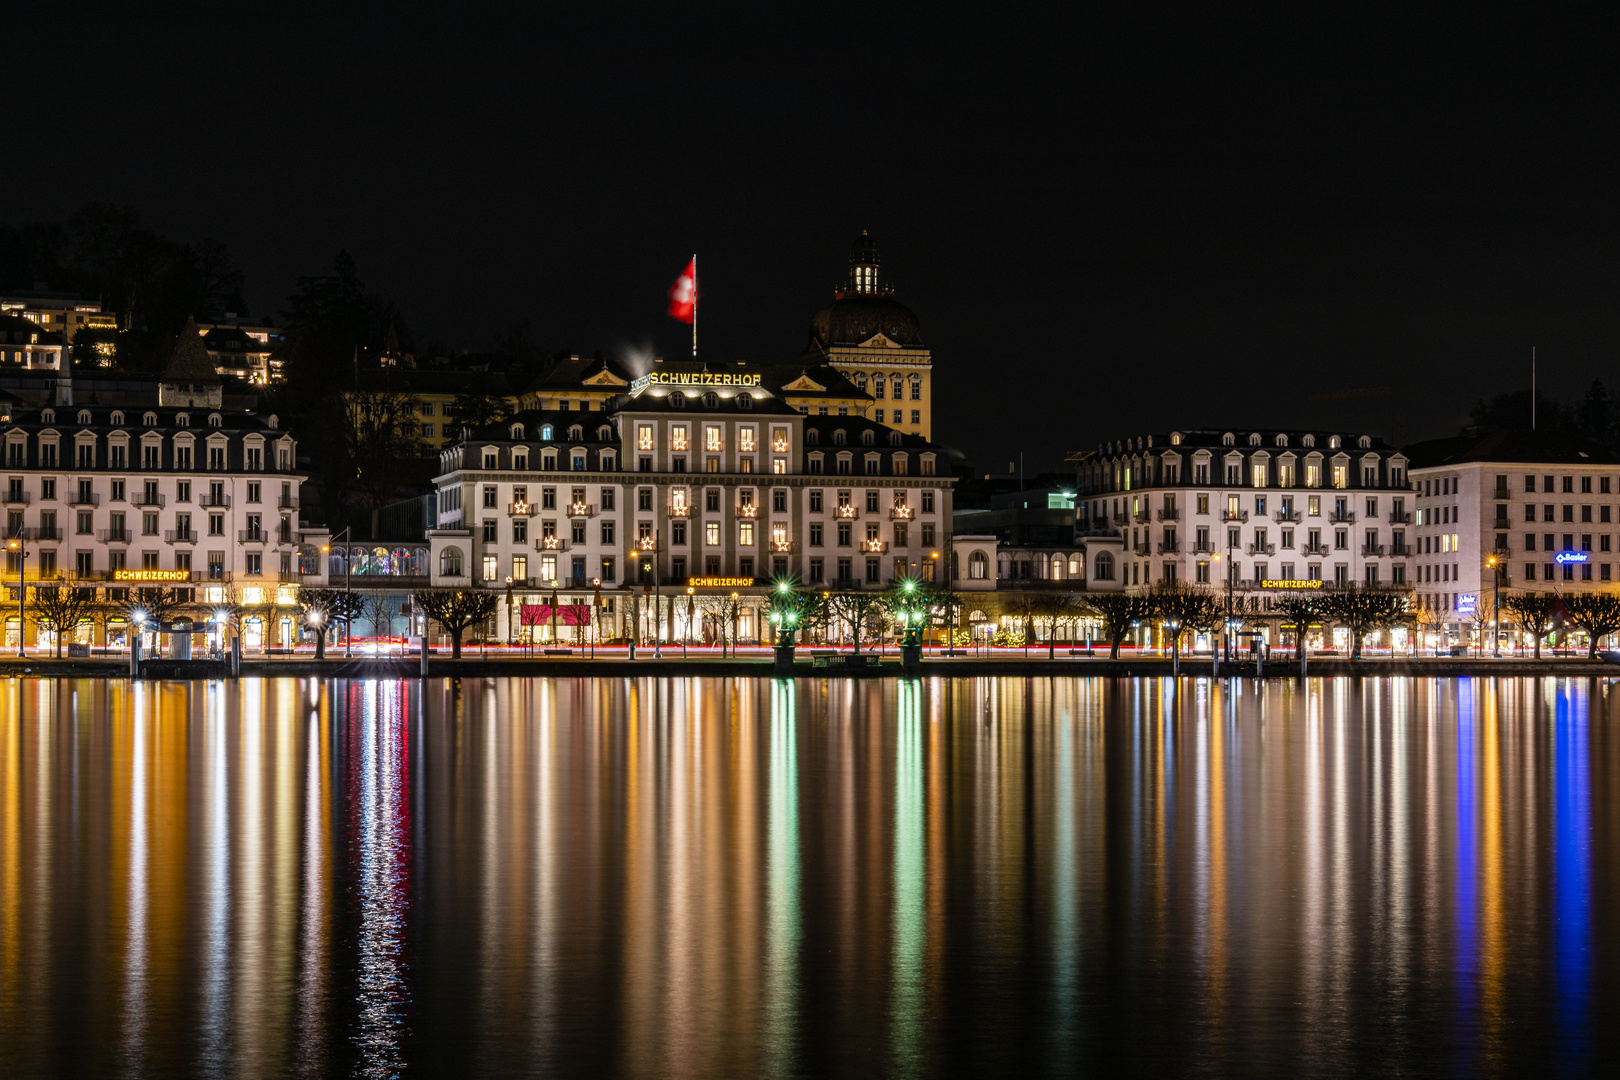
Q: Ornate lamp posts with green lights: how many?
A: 2